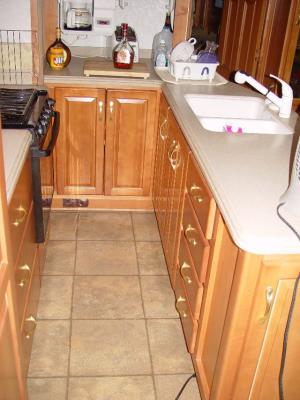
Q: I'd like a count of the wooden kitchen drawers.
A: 7